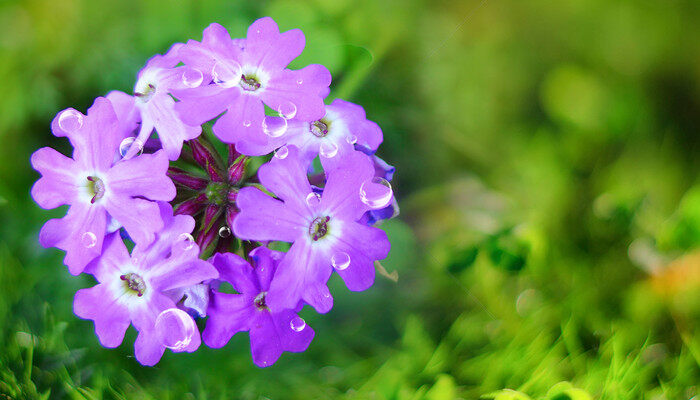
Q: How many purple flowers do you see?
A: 7